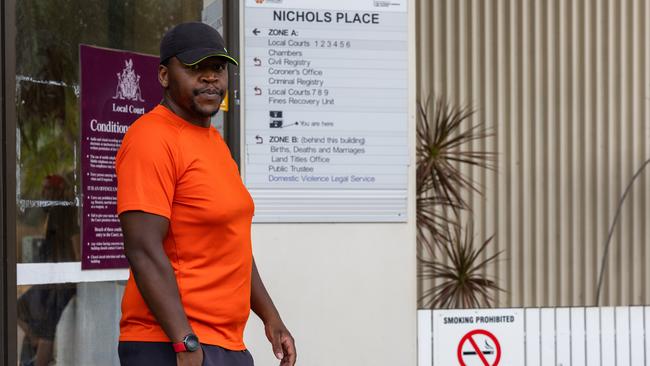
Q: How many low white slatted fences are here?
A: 1